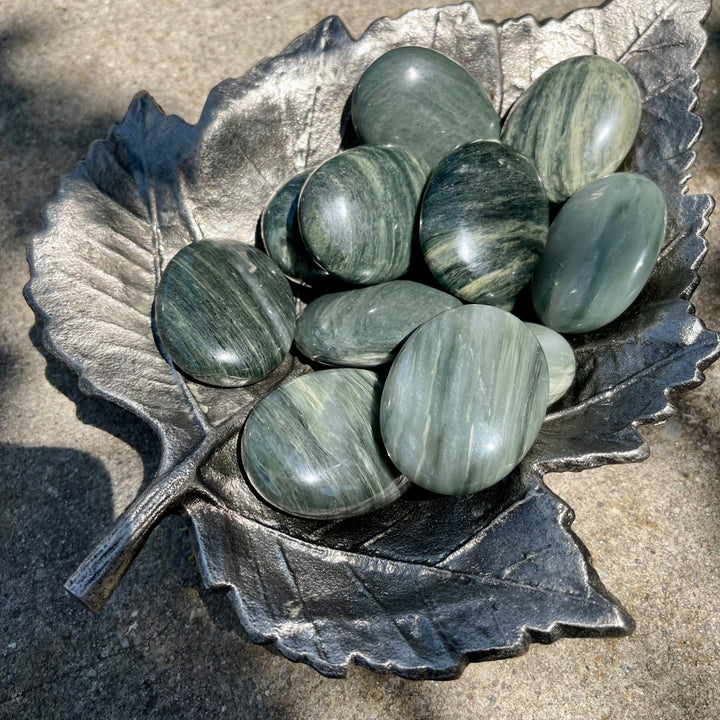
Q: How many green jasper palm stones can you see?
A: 11